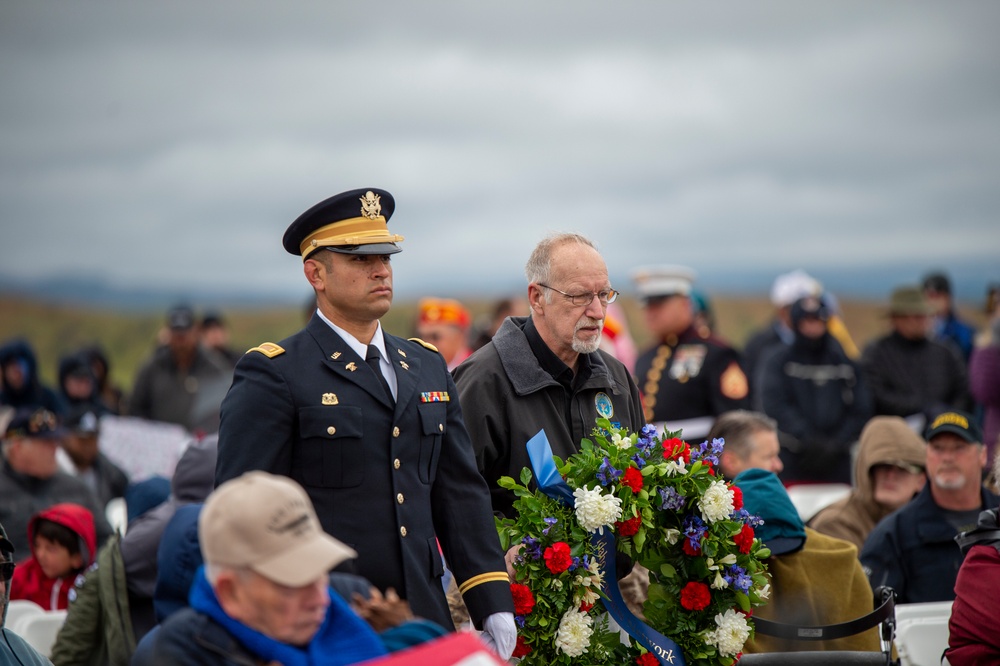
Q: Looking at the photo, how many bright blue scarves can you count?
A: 1